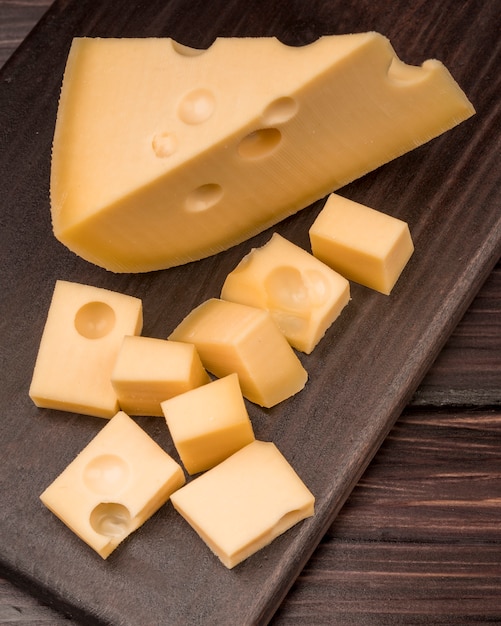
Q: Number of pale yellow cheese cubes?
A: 8